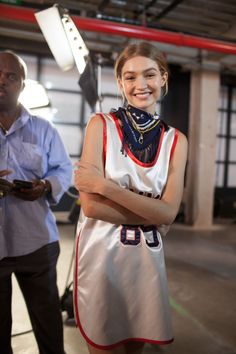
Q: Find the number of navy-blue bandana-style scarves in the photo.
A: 1